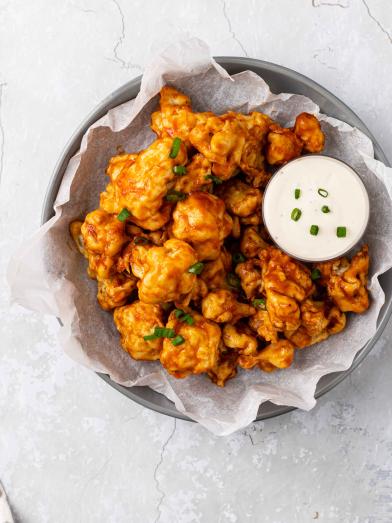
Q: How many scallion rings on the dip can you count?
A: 6